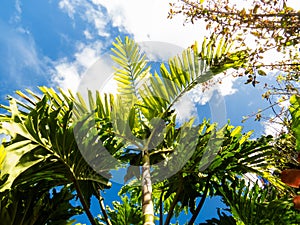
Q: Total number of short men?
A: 0